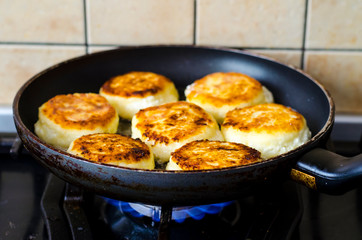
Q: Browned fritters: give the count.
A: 7